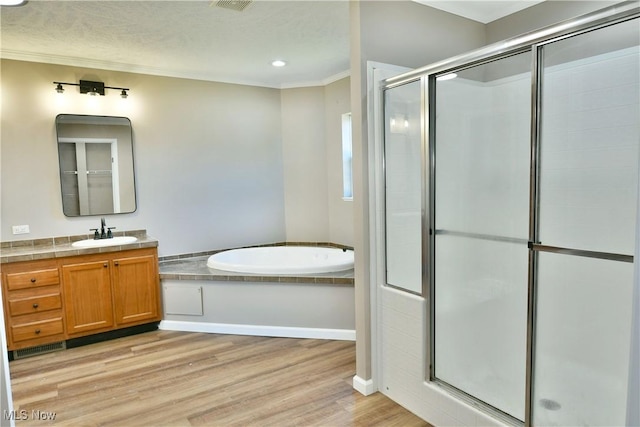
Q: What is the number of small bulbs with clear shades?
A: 3